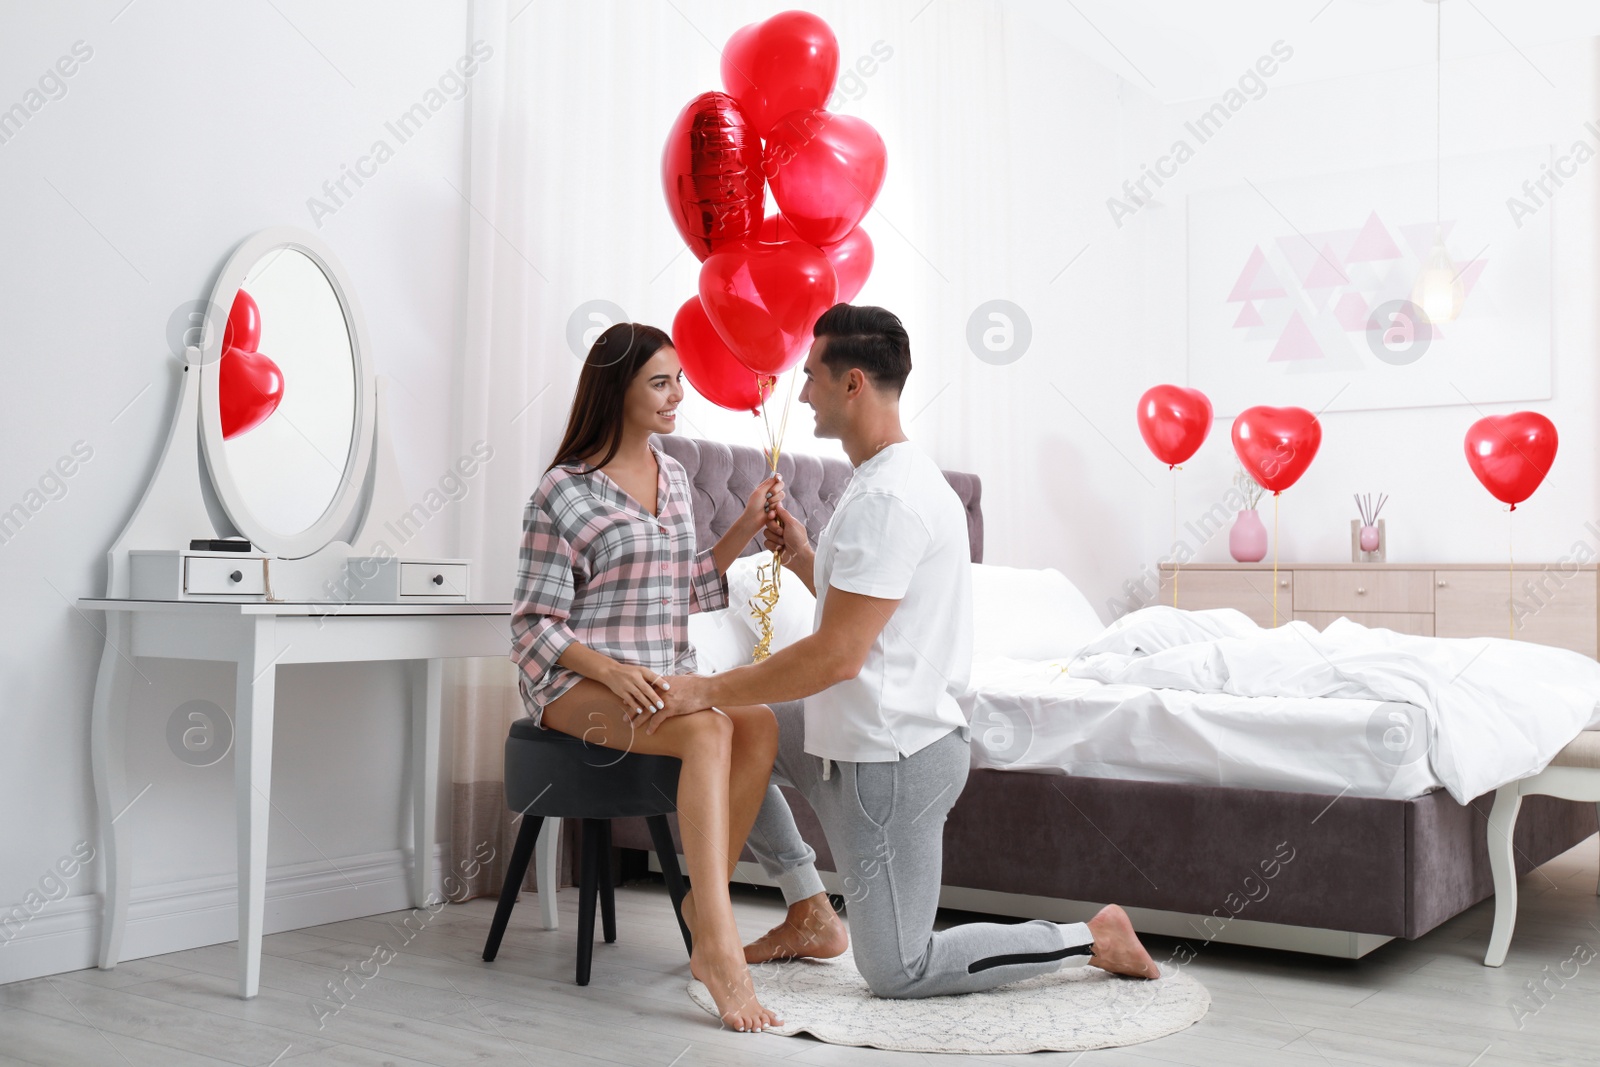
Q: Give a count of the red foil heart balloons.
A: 1